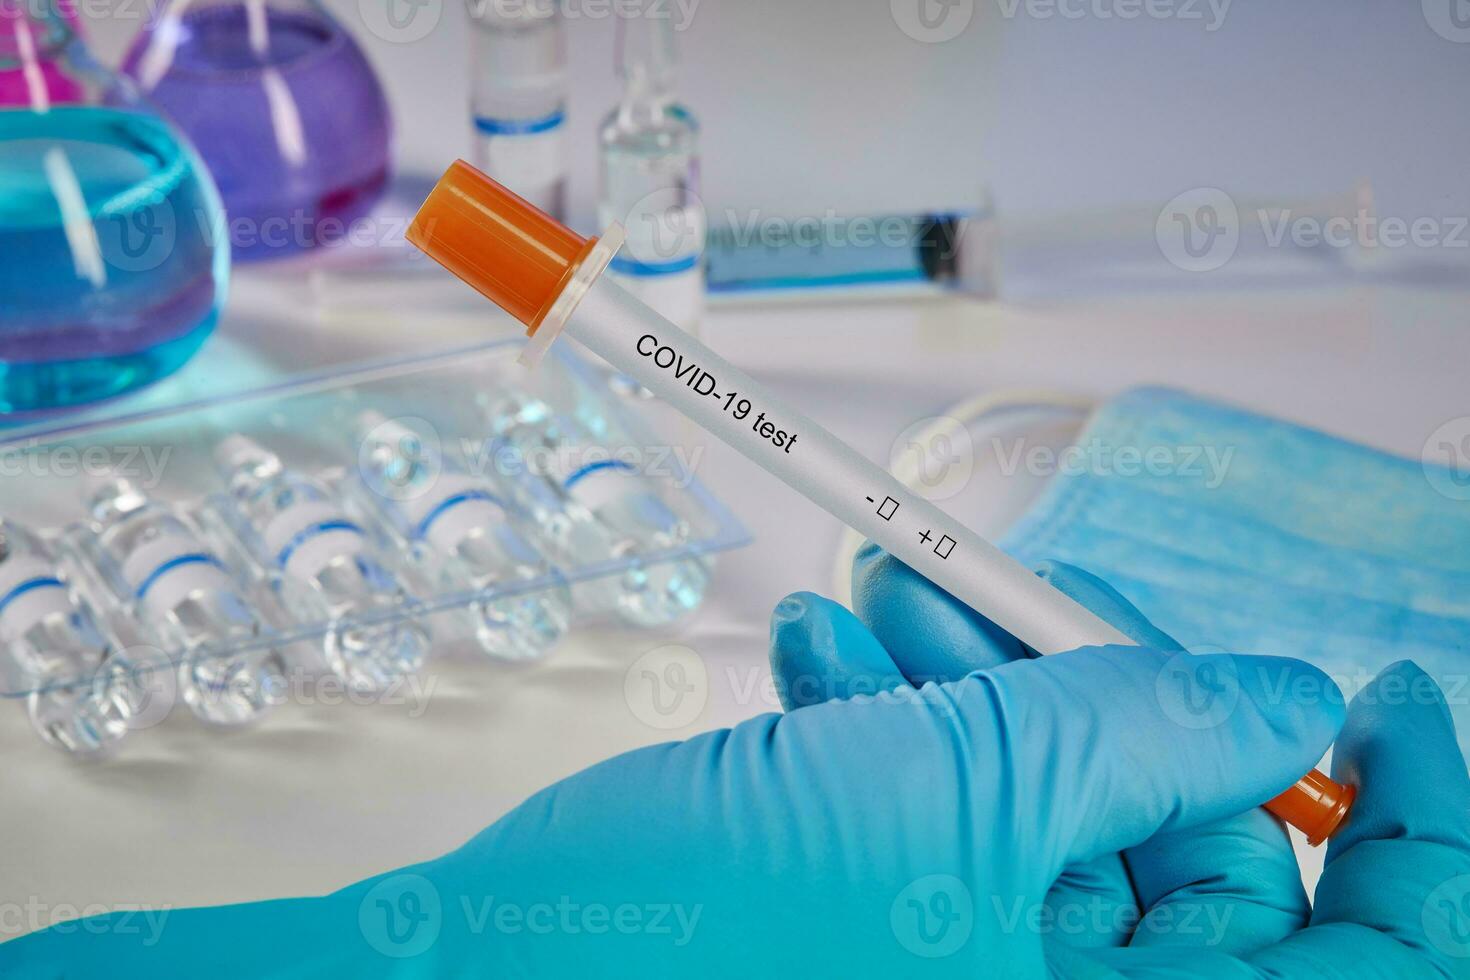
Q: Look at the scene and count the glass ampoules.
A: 7